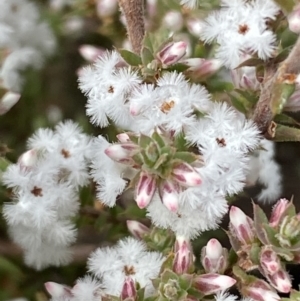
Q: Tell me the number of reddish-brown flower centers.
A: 7